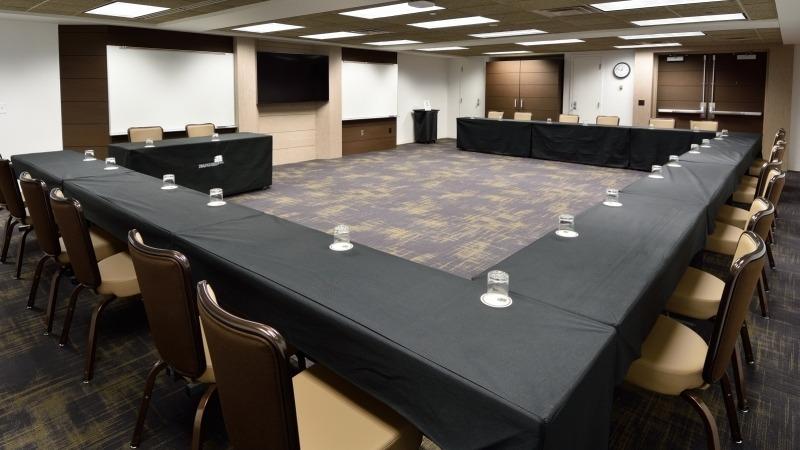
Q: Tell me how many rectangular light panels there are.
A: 14